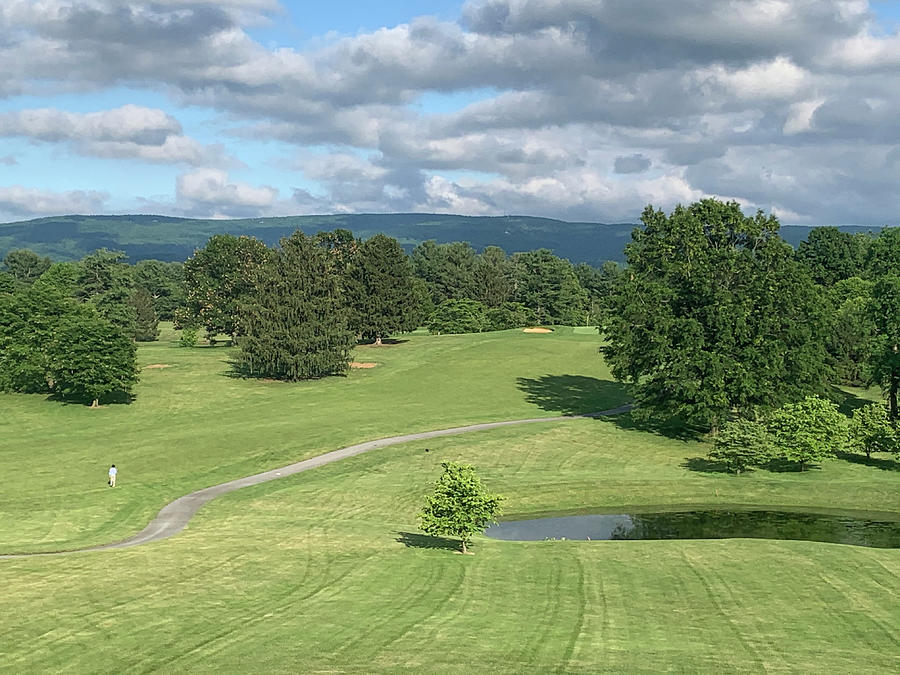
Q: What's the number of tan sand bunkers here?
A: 3